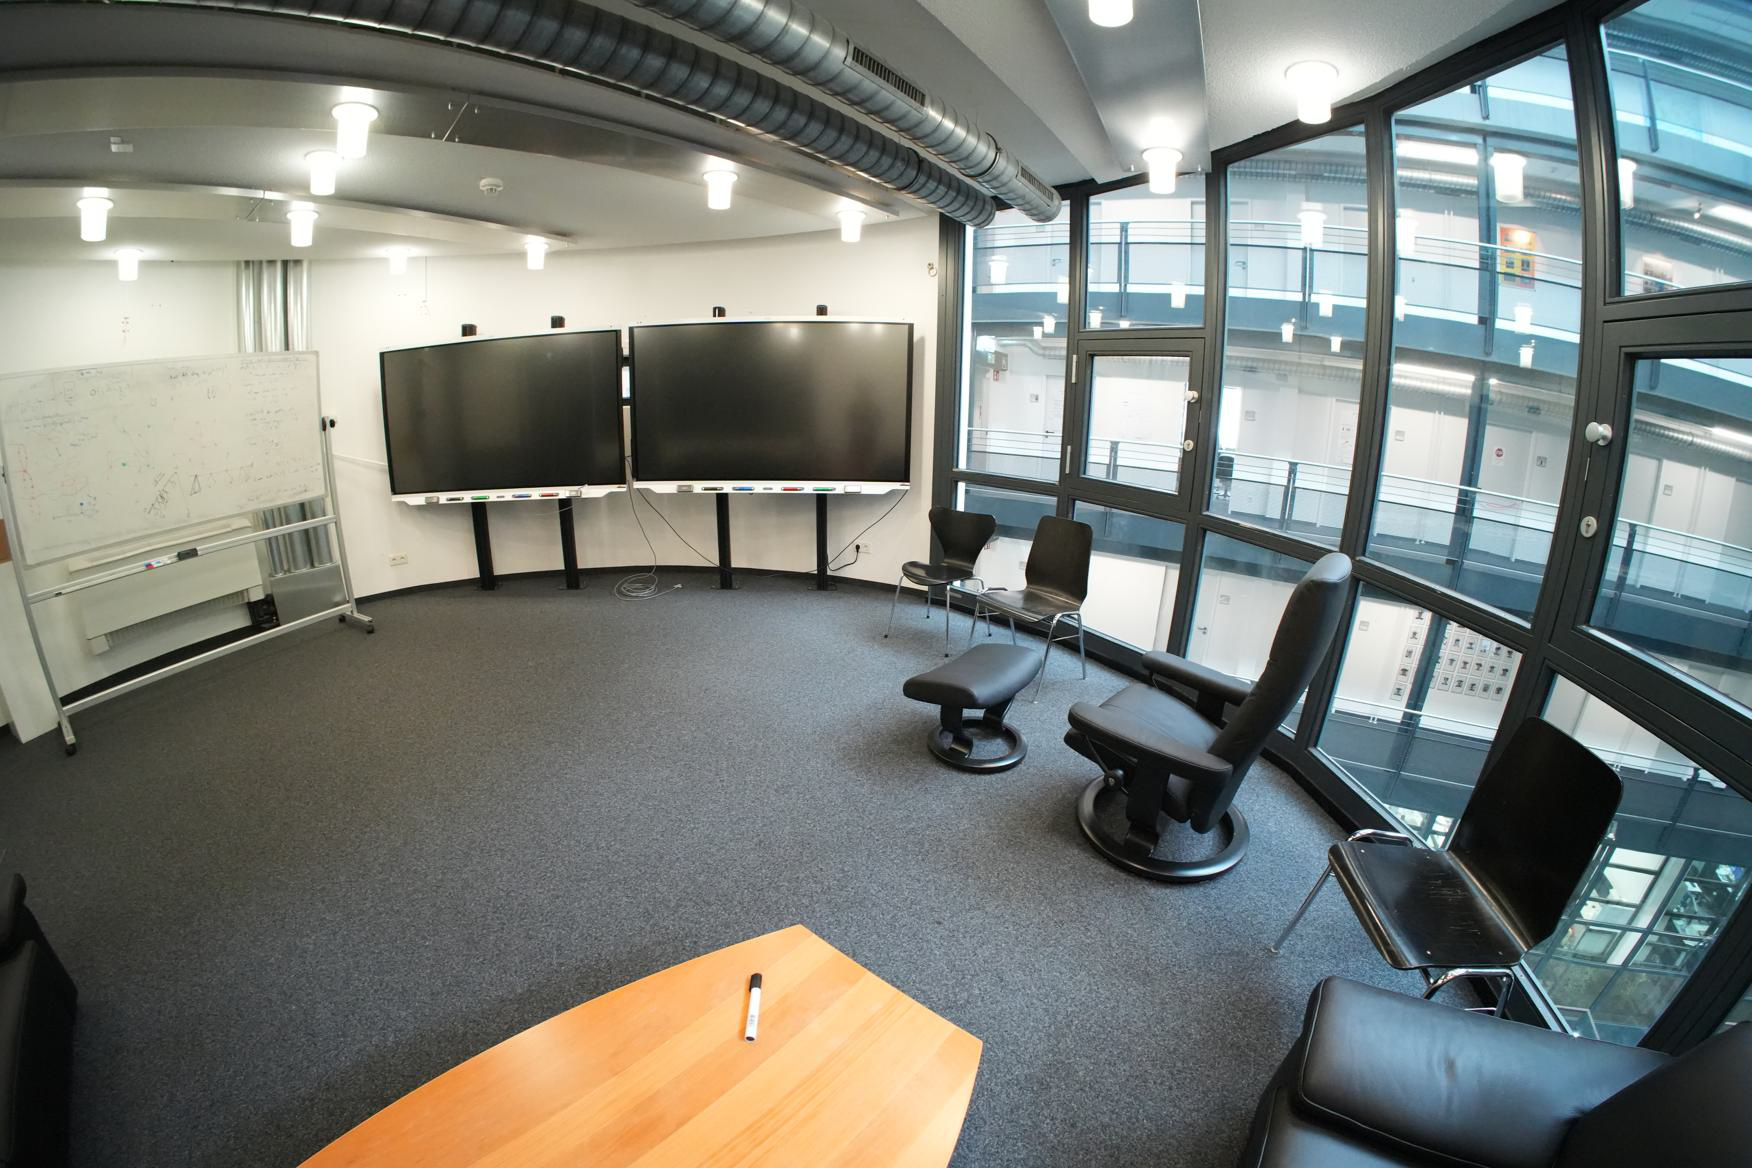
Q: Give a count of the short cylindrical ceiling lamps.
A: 12